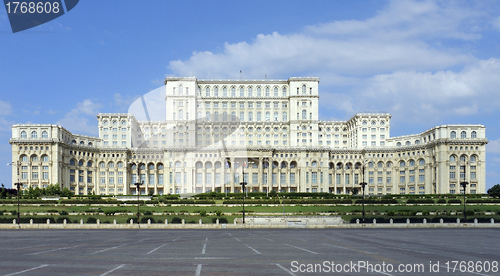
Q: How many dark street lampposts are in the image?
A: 5